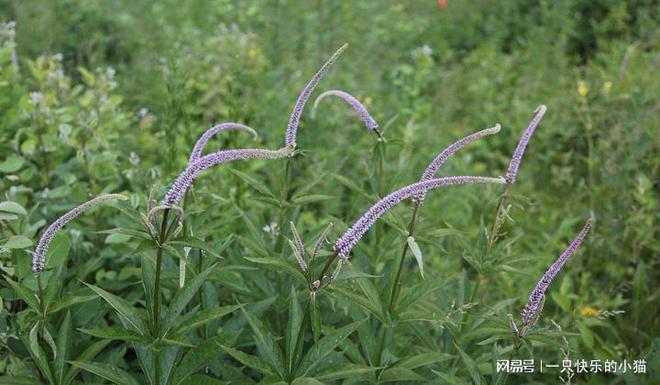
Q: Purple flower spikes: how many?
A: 9